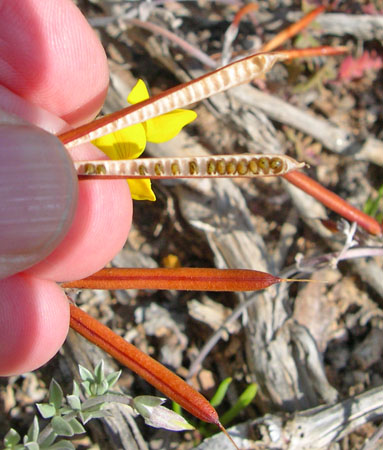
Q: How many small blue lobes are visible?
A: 0